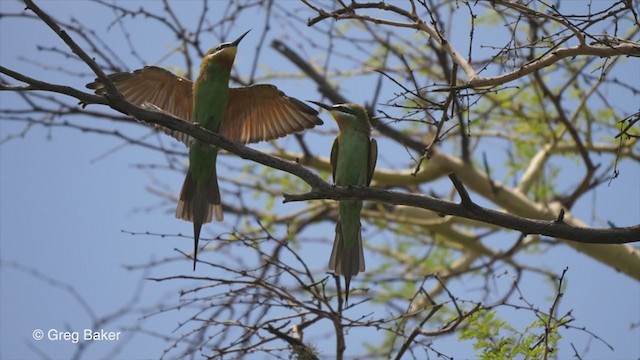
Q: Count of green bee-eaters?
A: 2